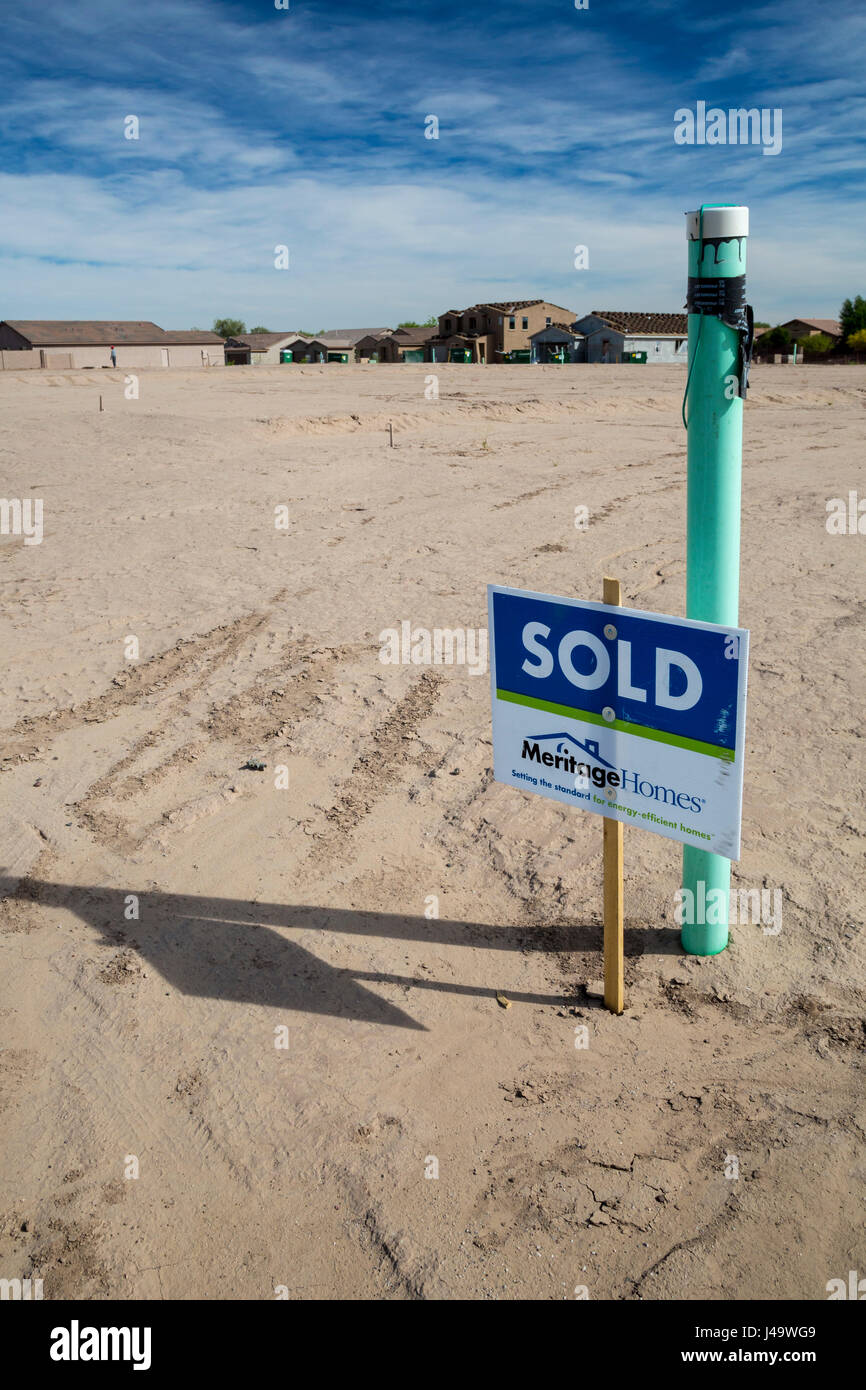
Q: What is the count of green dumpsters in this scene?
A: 6